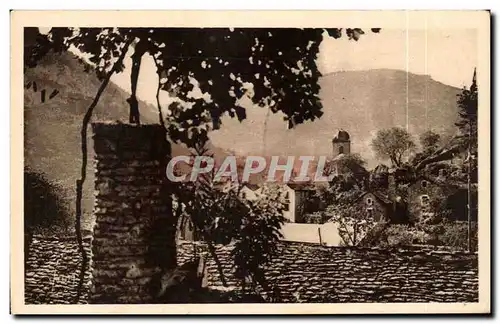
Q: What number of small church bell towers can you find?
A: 1